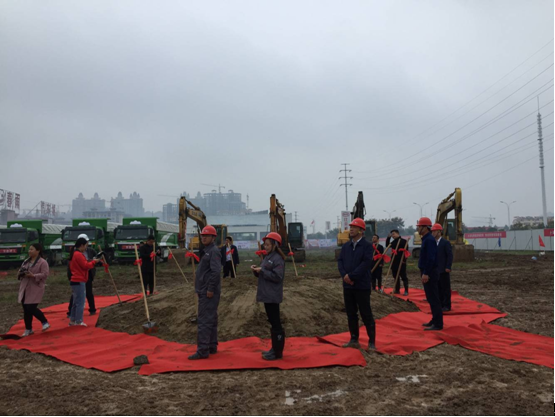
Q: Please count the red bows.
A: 12